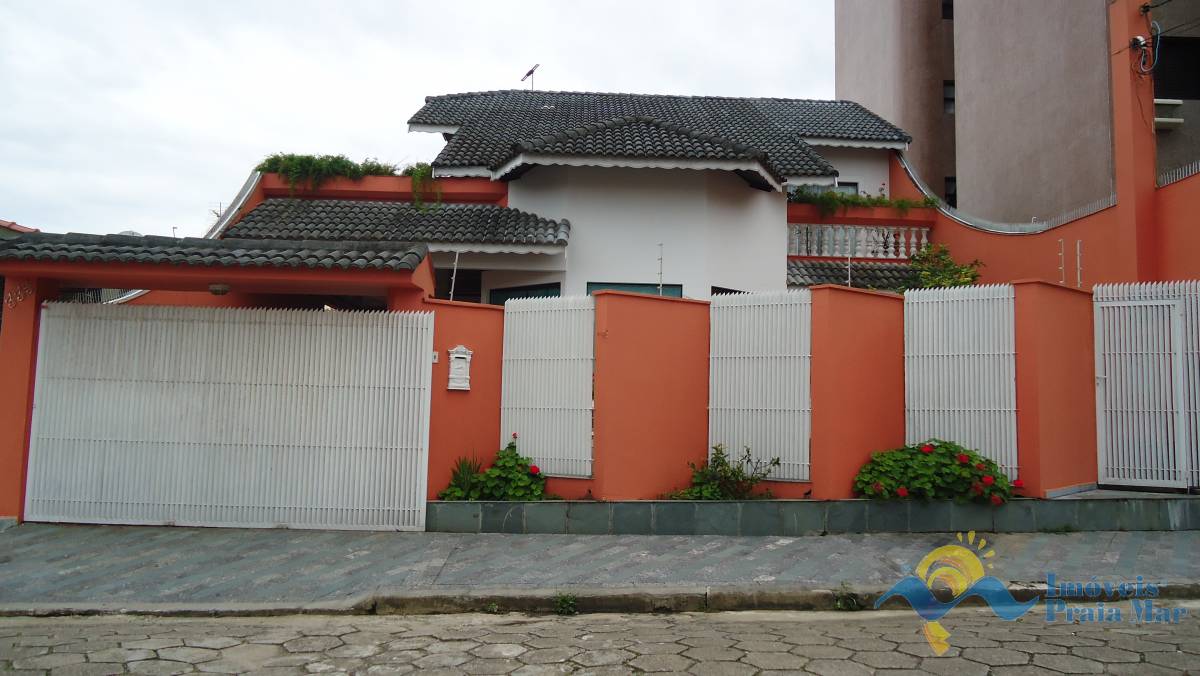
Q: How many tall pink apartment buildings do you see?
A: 1